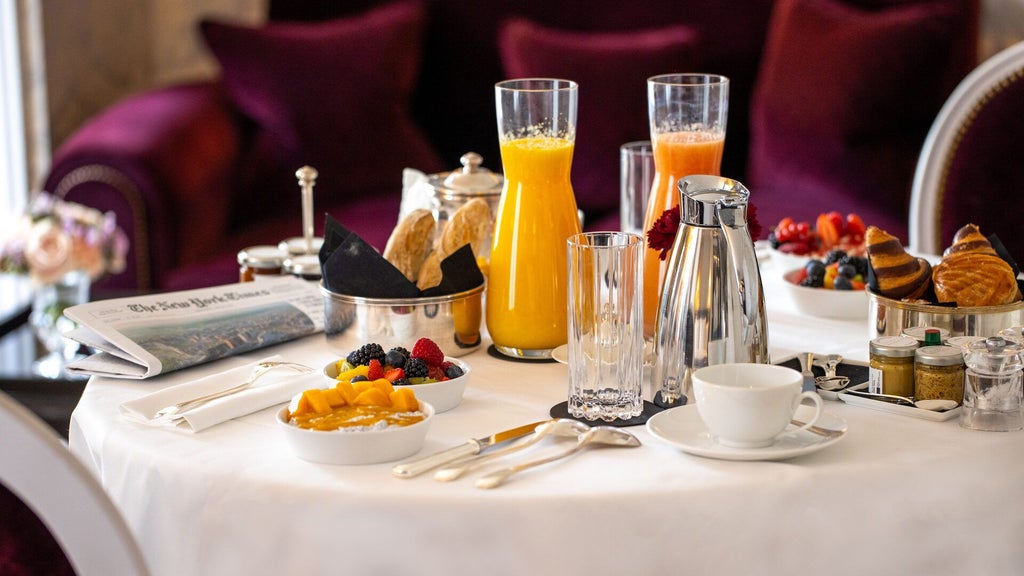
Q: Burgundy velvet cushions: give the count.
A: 3